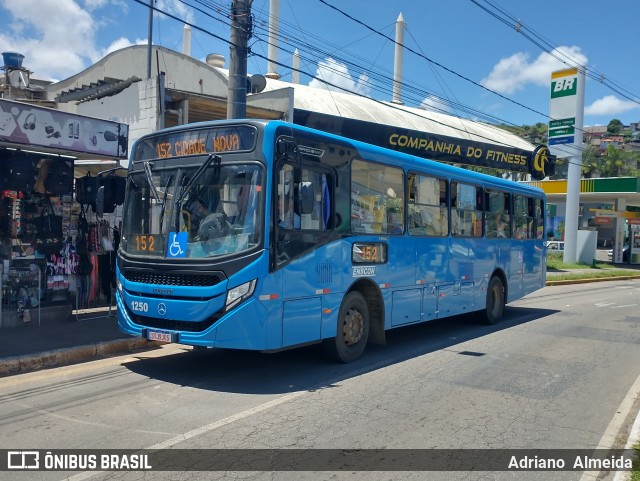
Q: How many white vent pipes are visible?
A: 4